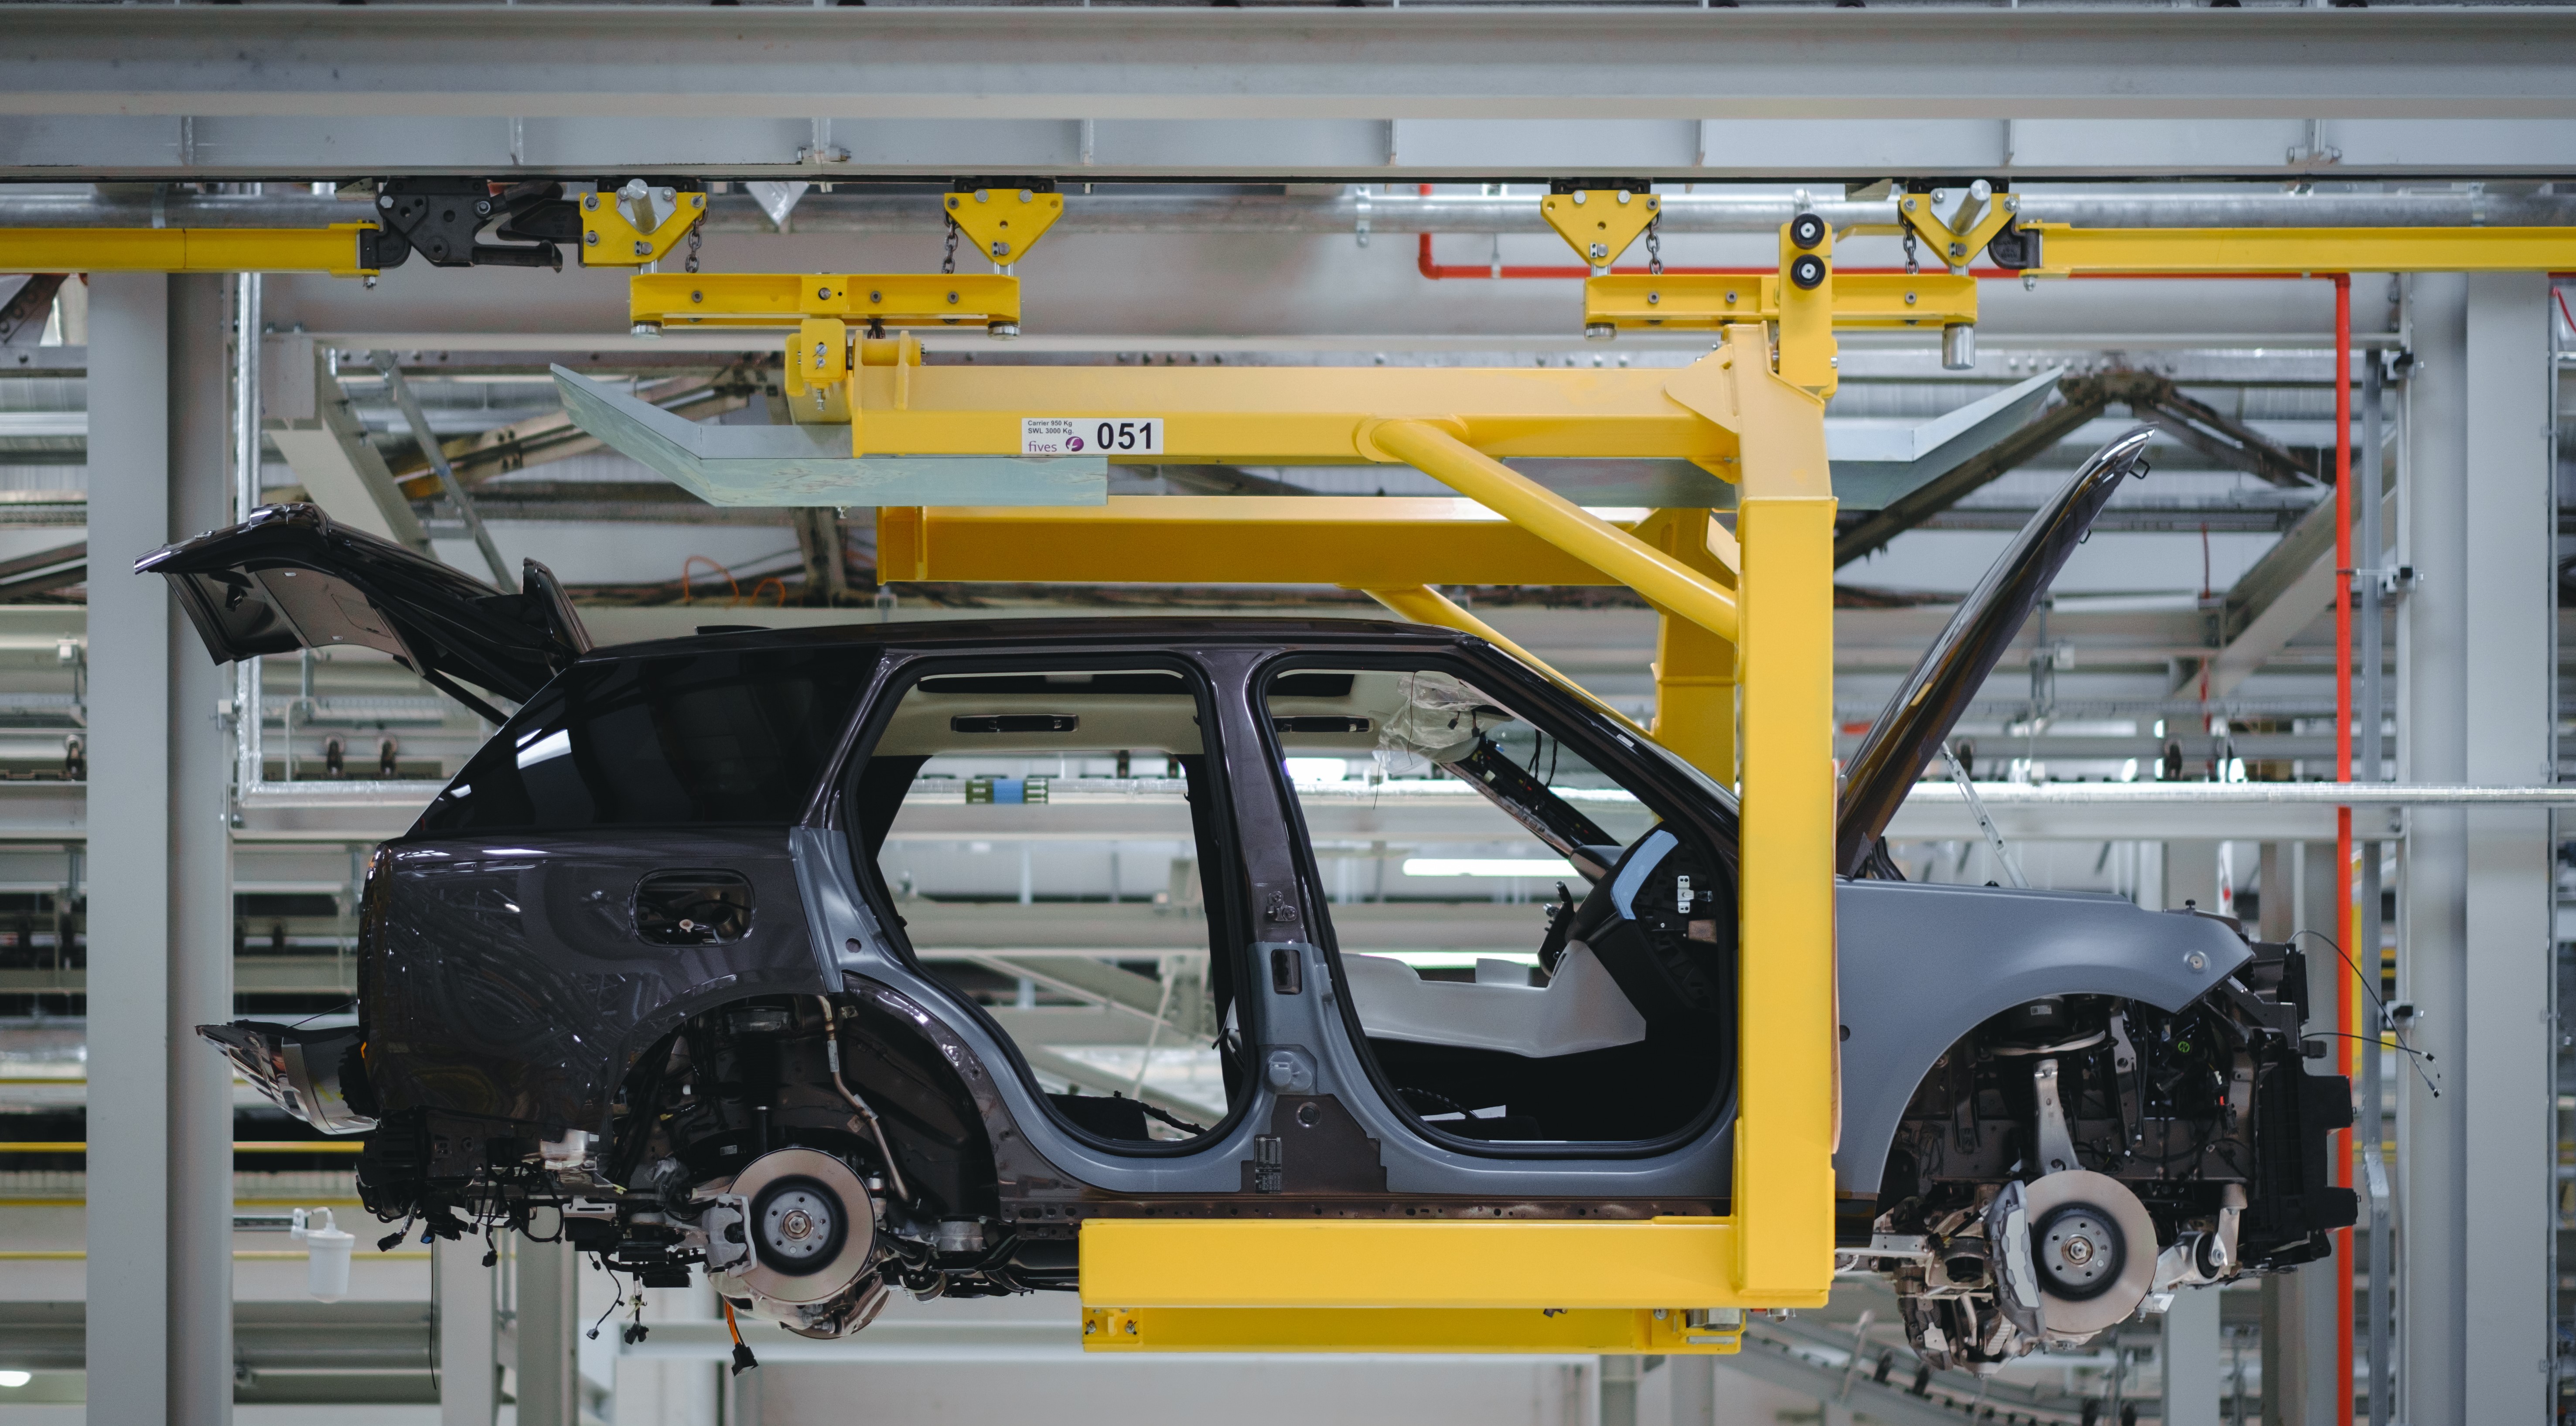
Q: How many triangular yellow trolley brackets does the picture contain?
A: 4